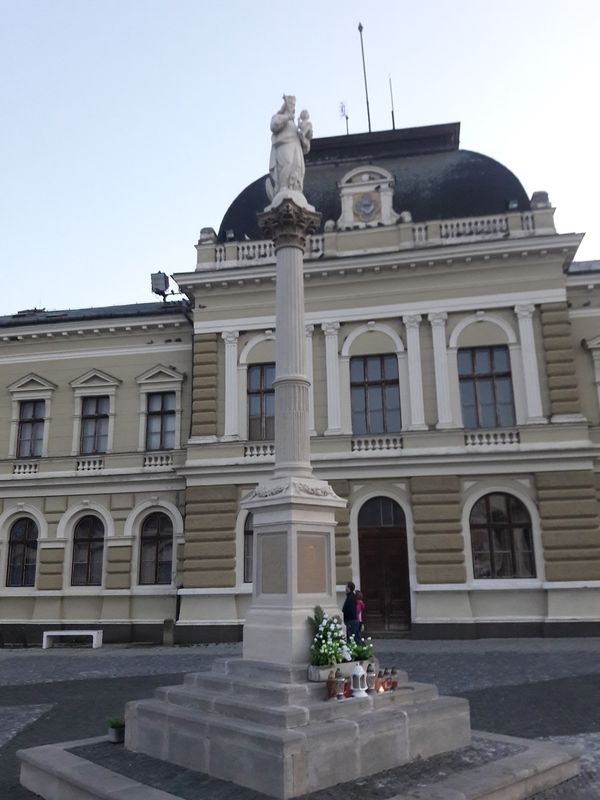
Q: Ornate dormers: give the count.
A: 1